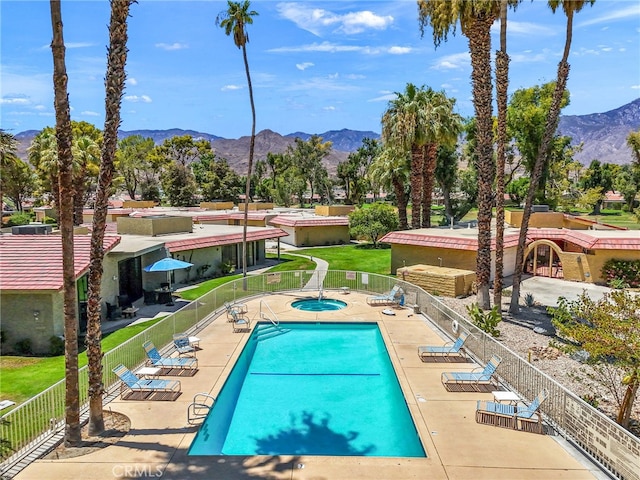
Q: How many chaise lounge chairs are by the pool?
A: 6